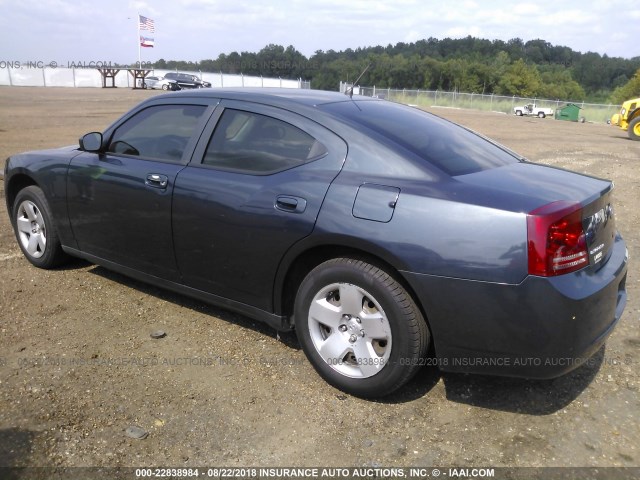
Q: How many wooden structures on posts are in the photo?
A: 2